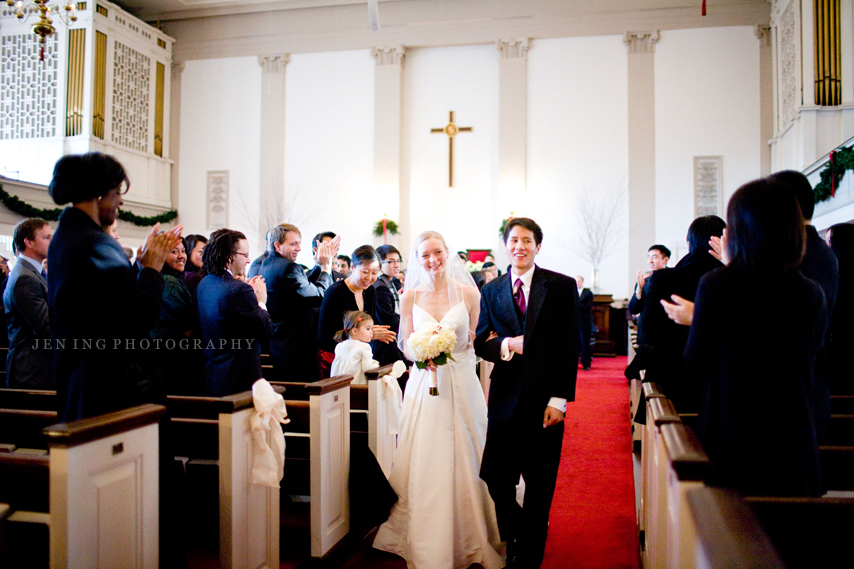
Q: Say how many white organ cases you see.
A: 2